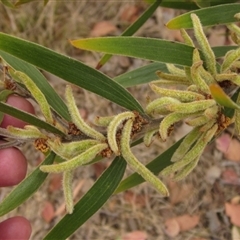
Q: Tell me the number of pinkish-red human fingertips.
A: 3